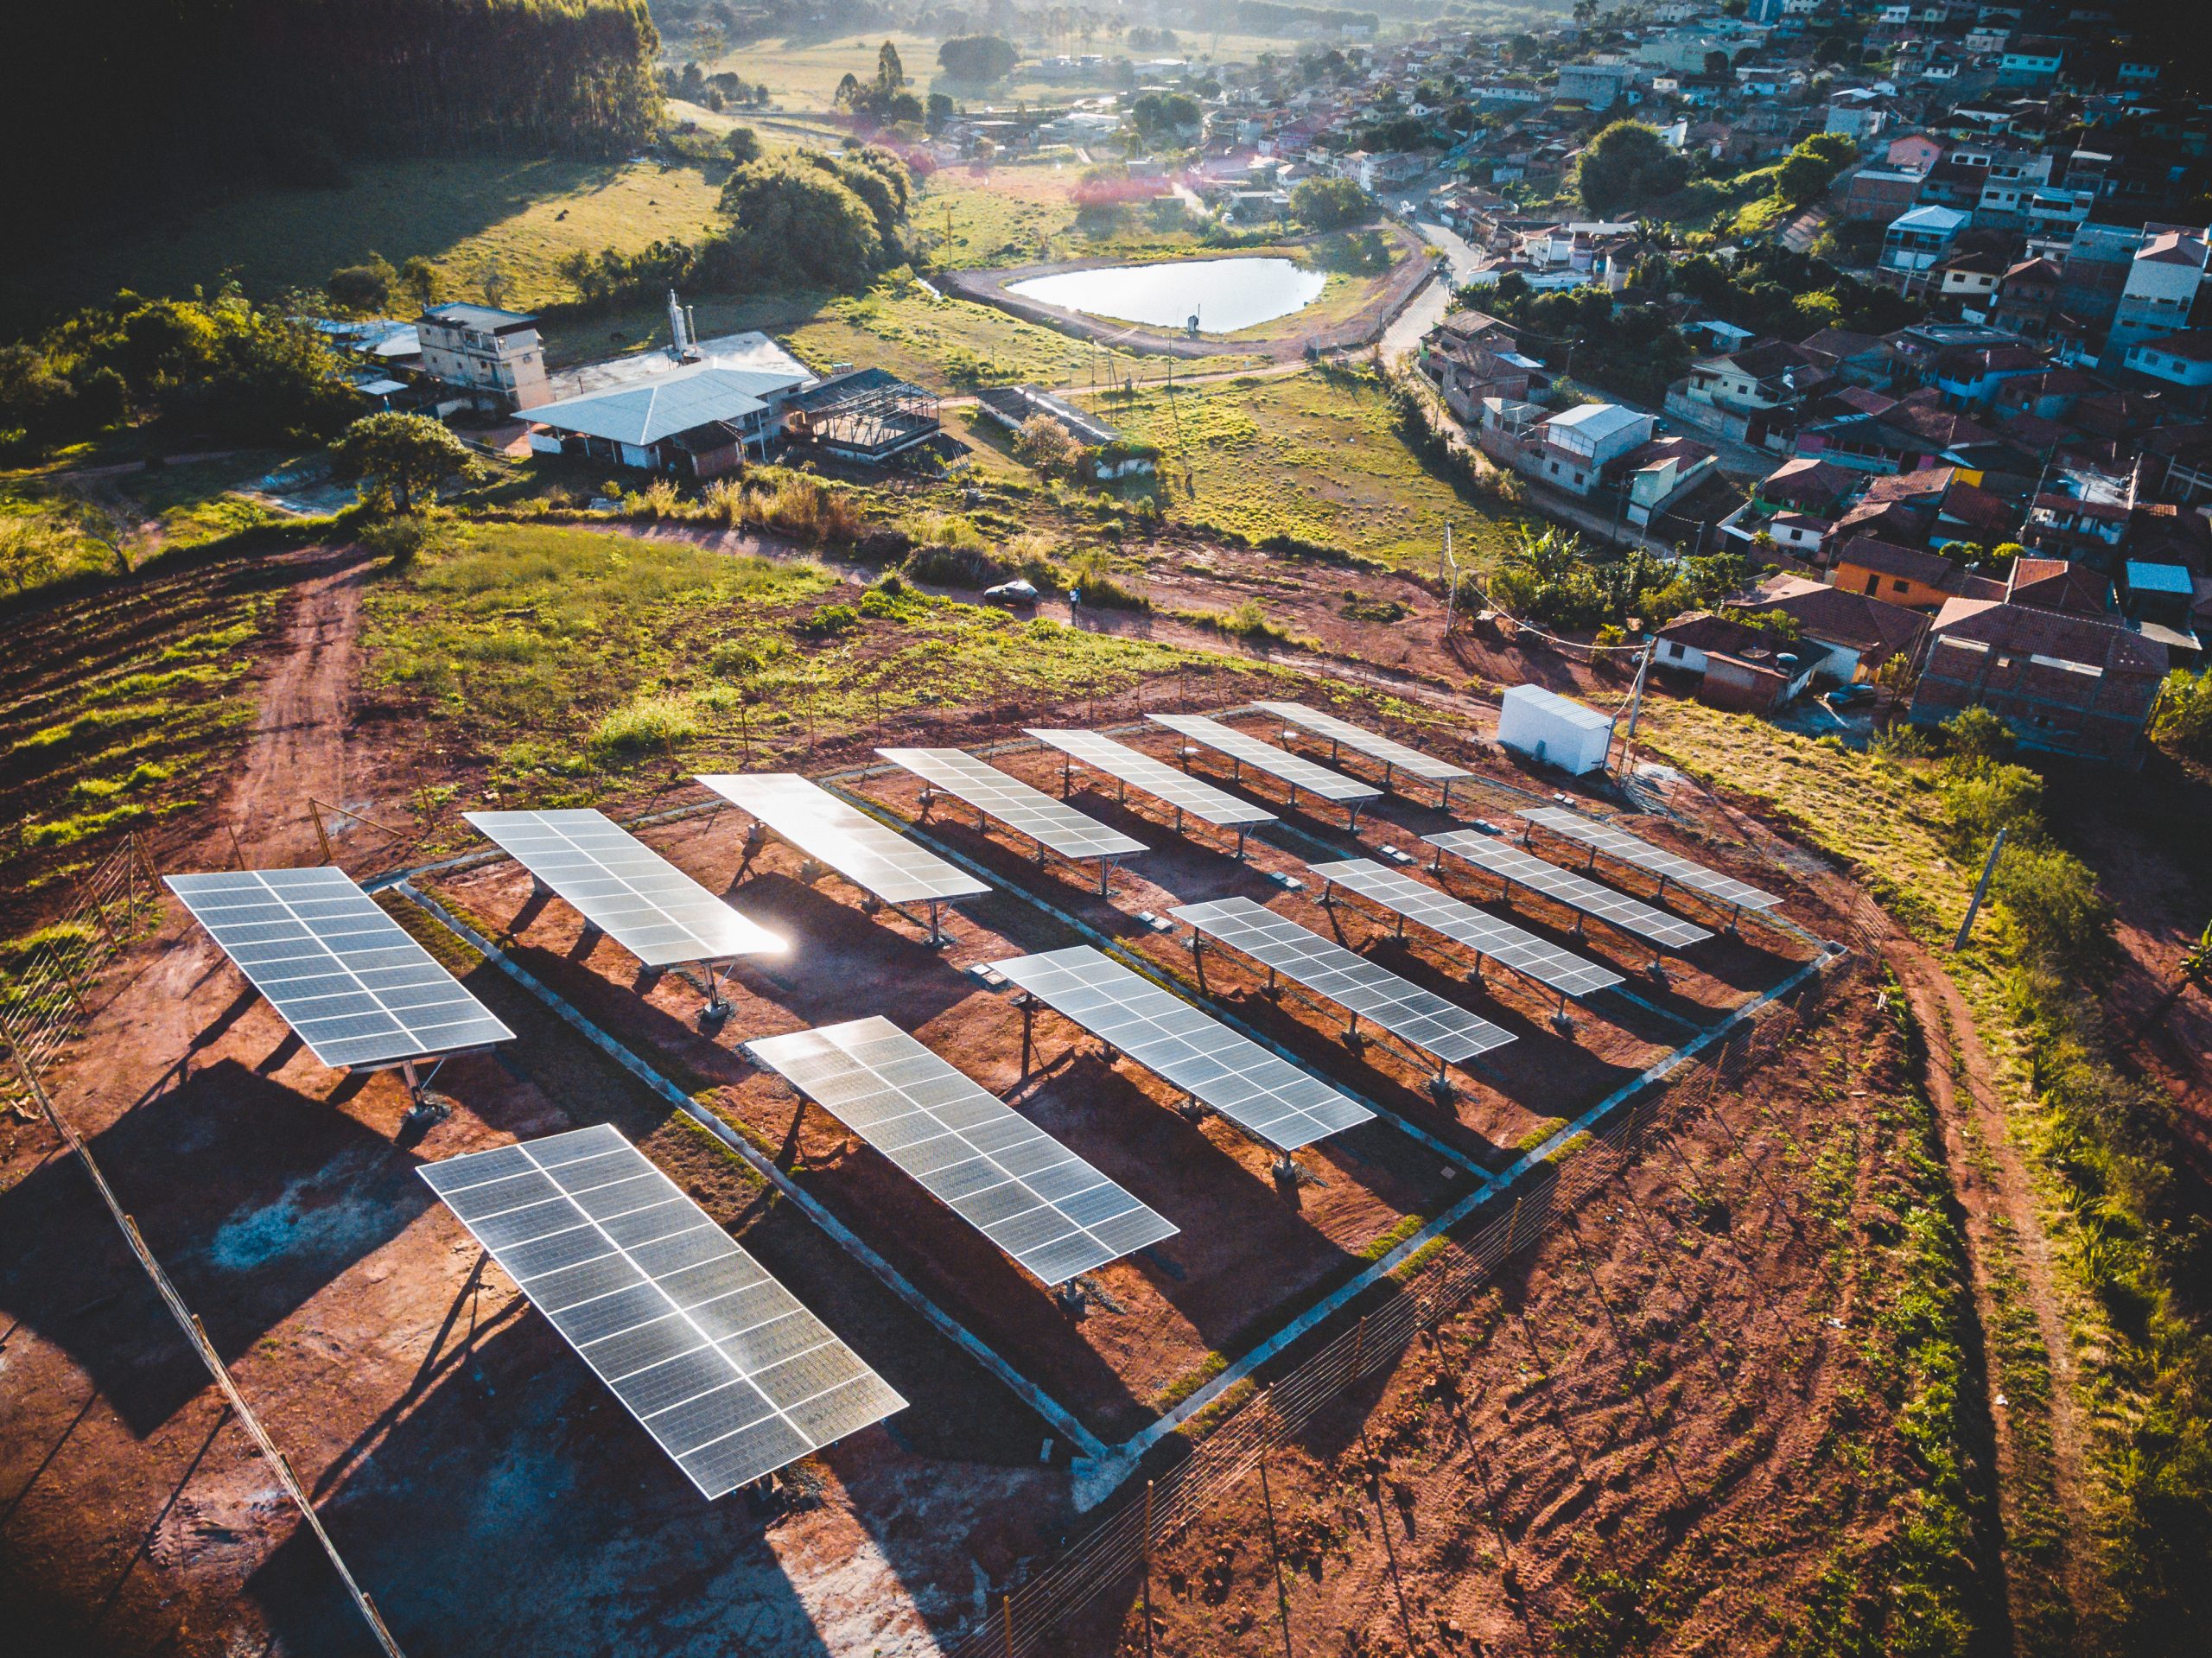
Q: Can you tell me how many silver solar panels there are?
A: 14